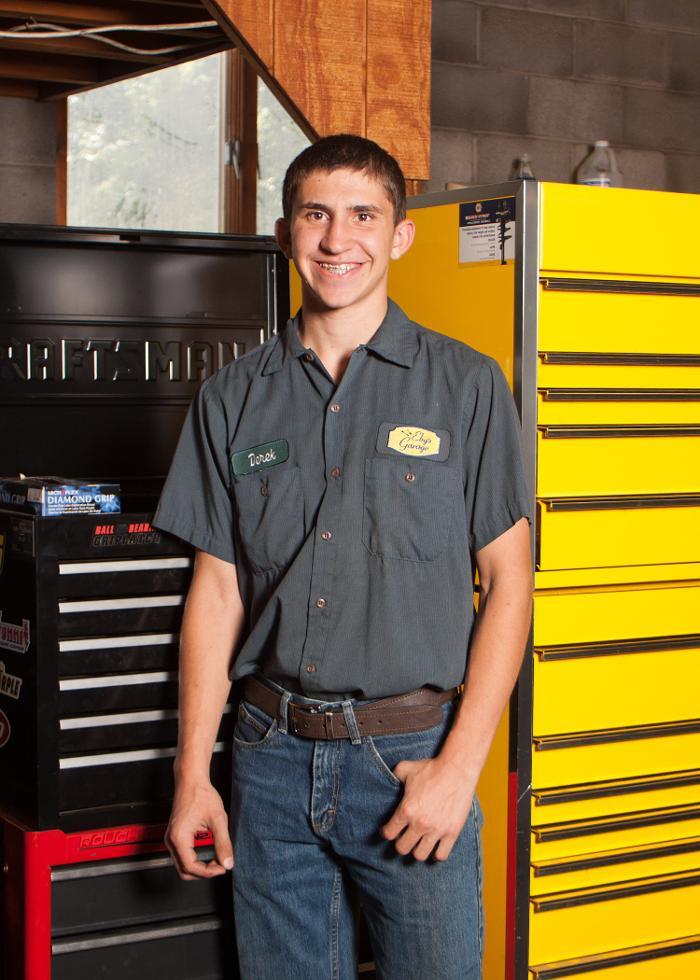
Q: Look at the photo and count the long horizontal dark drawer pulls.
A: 12